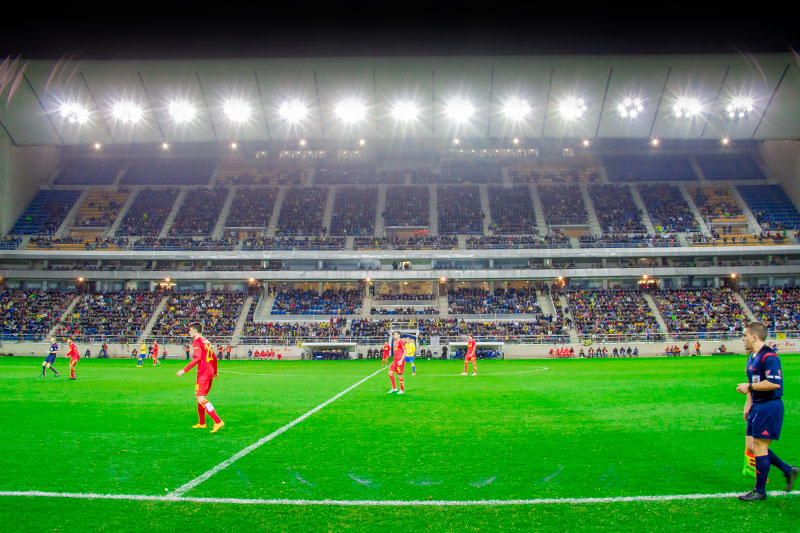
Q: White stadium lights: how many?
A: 13